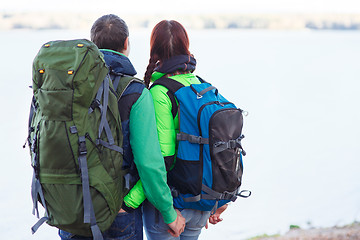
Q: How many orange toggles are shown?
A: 4